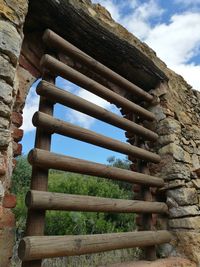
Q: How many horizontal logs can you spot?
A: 7